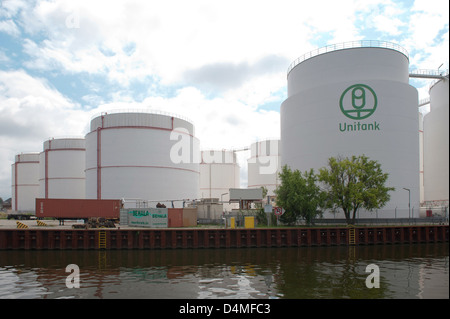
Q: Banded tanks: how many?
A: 5